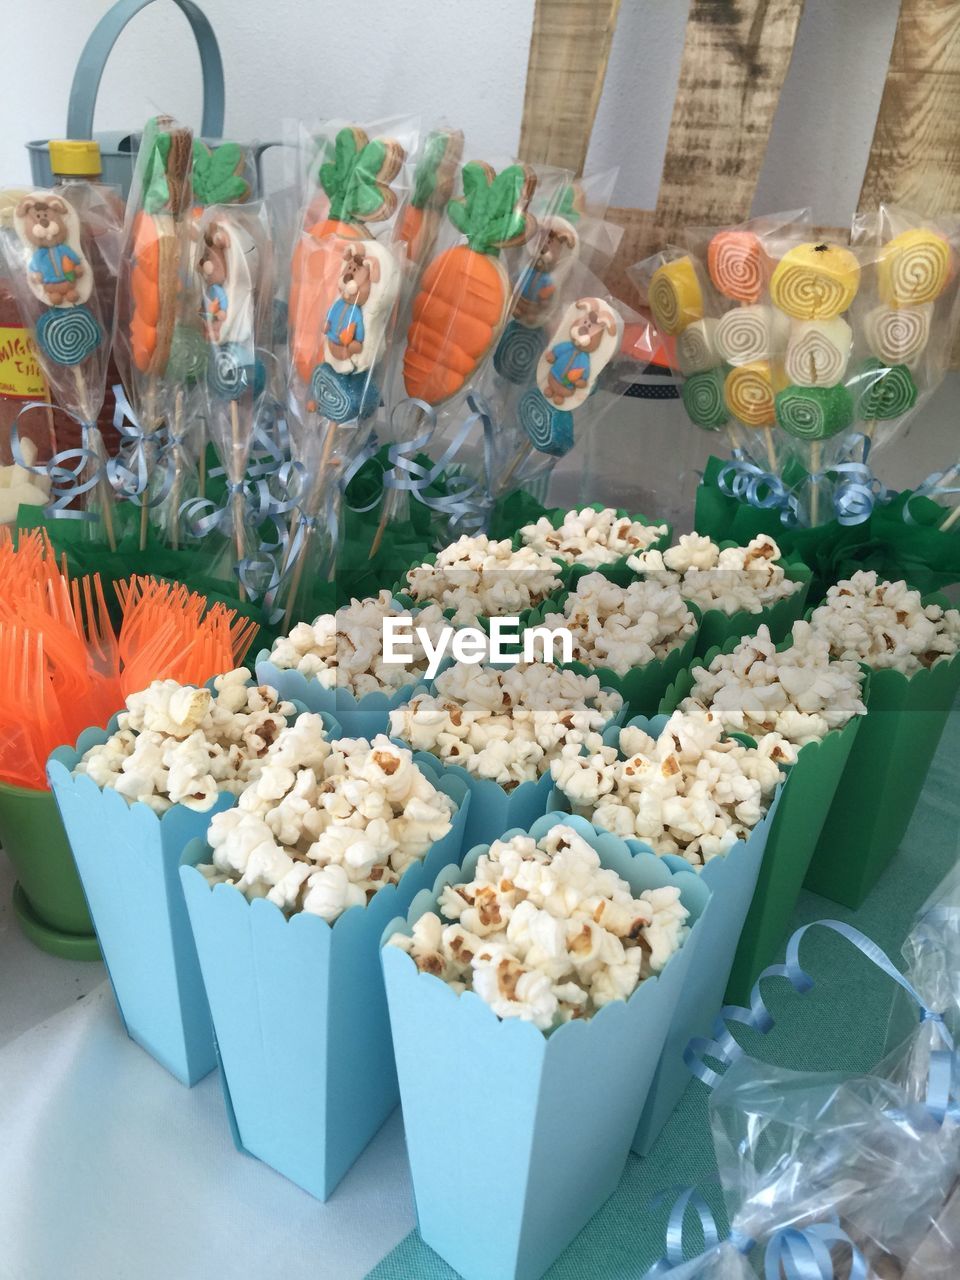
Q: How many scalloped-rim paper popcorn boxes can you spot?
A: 12